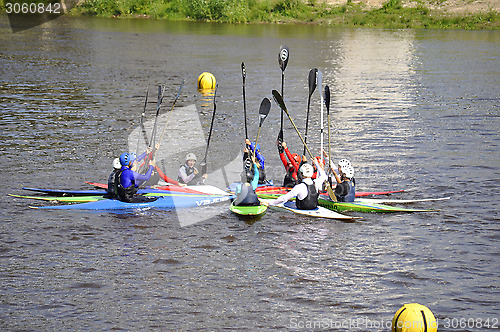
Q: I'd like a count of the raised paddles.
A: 12